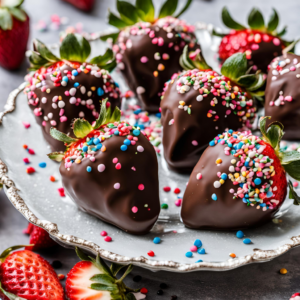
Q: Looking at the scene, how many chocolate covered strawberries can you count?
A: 7